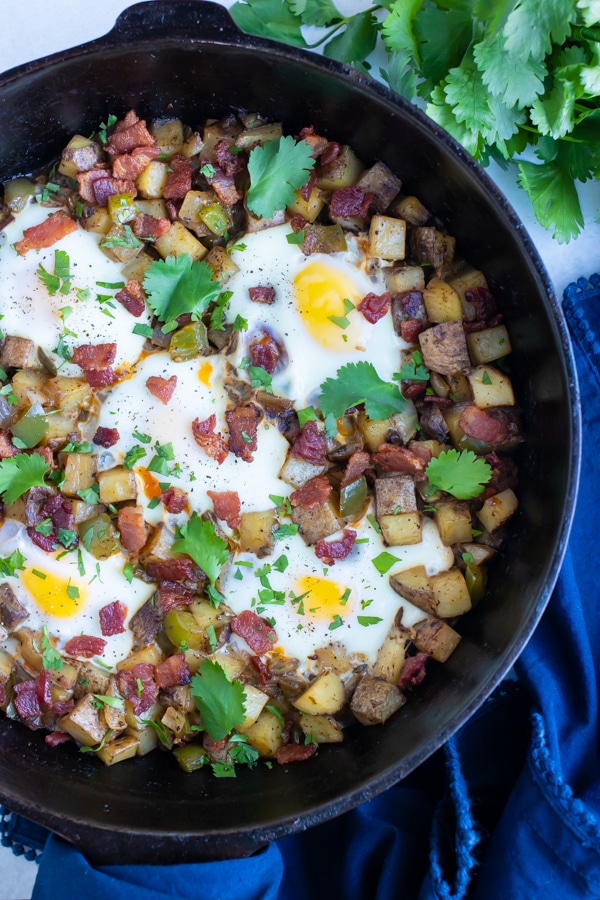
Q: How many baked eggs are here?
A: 5